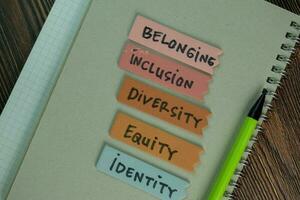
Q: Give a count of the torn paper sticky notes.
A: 5